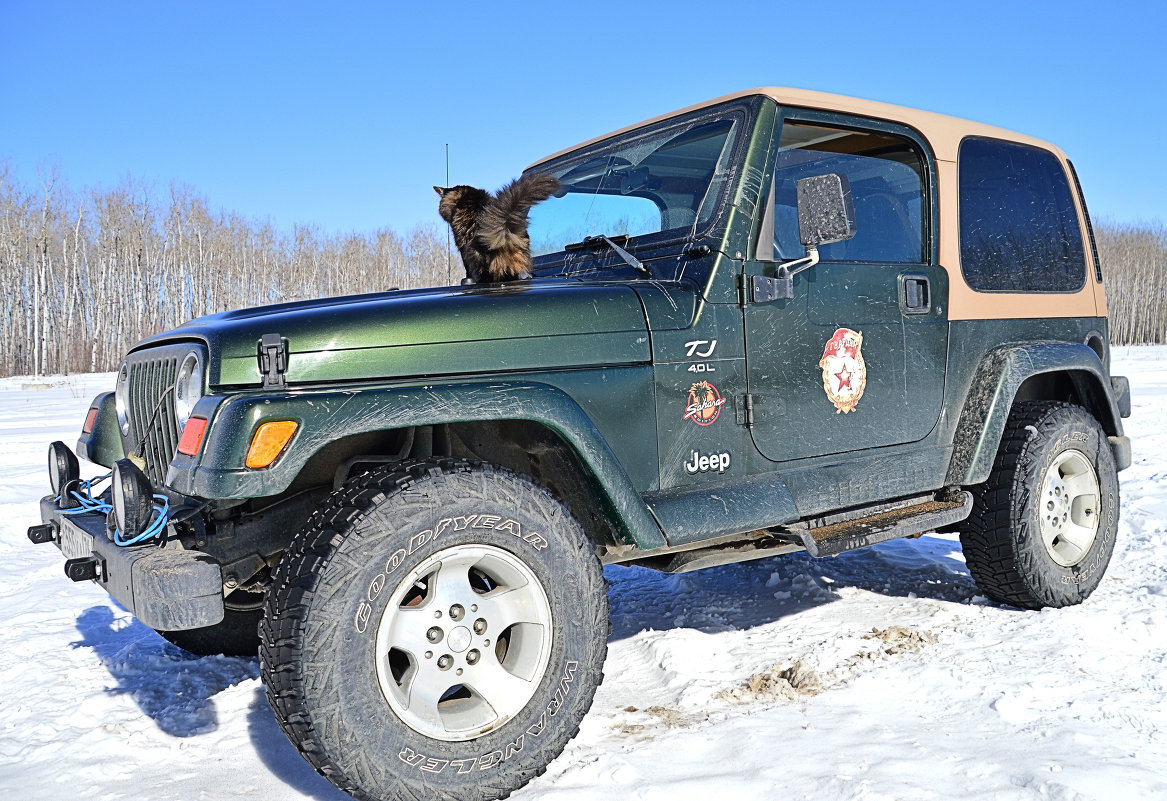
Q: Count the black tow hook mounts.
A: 2